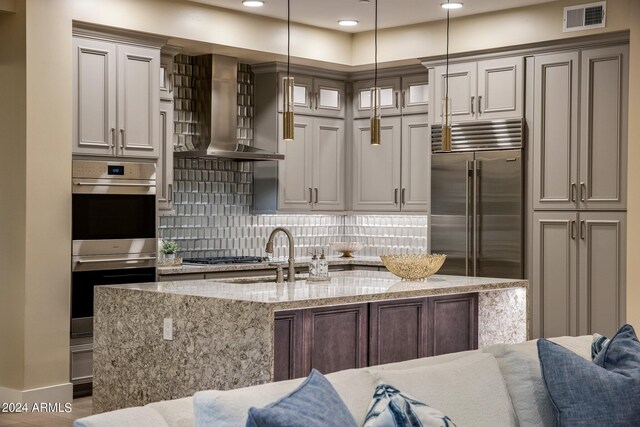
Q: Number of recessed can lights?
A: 3